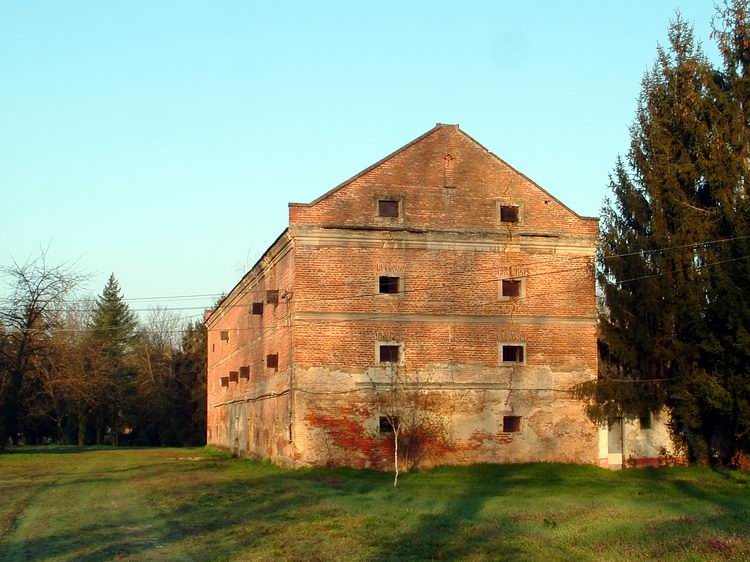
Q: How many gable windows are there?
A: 2